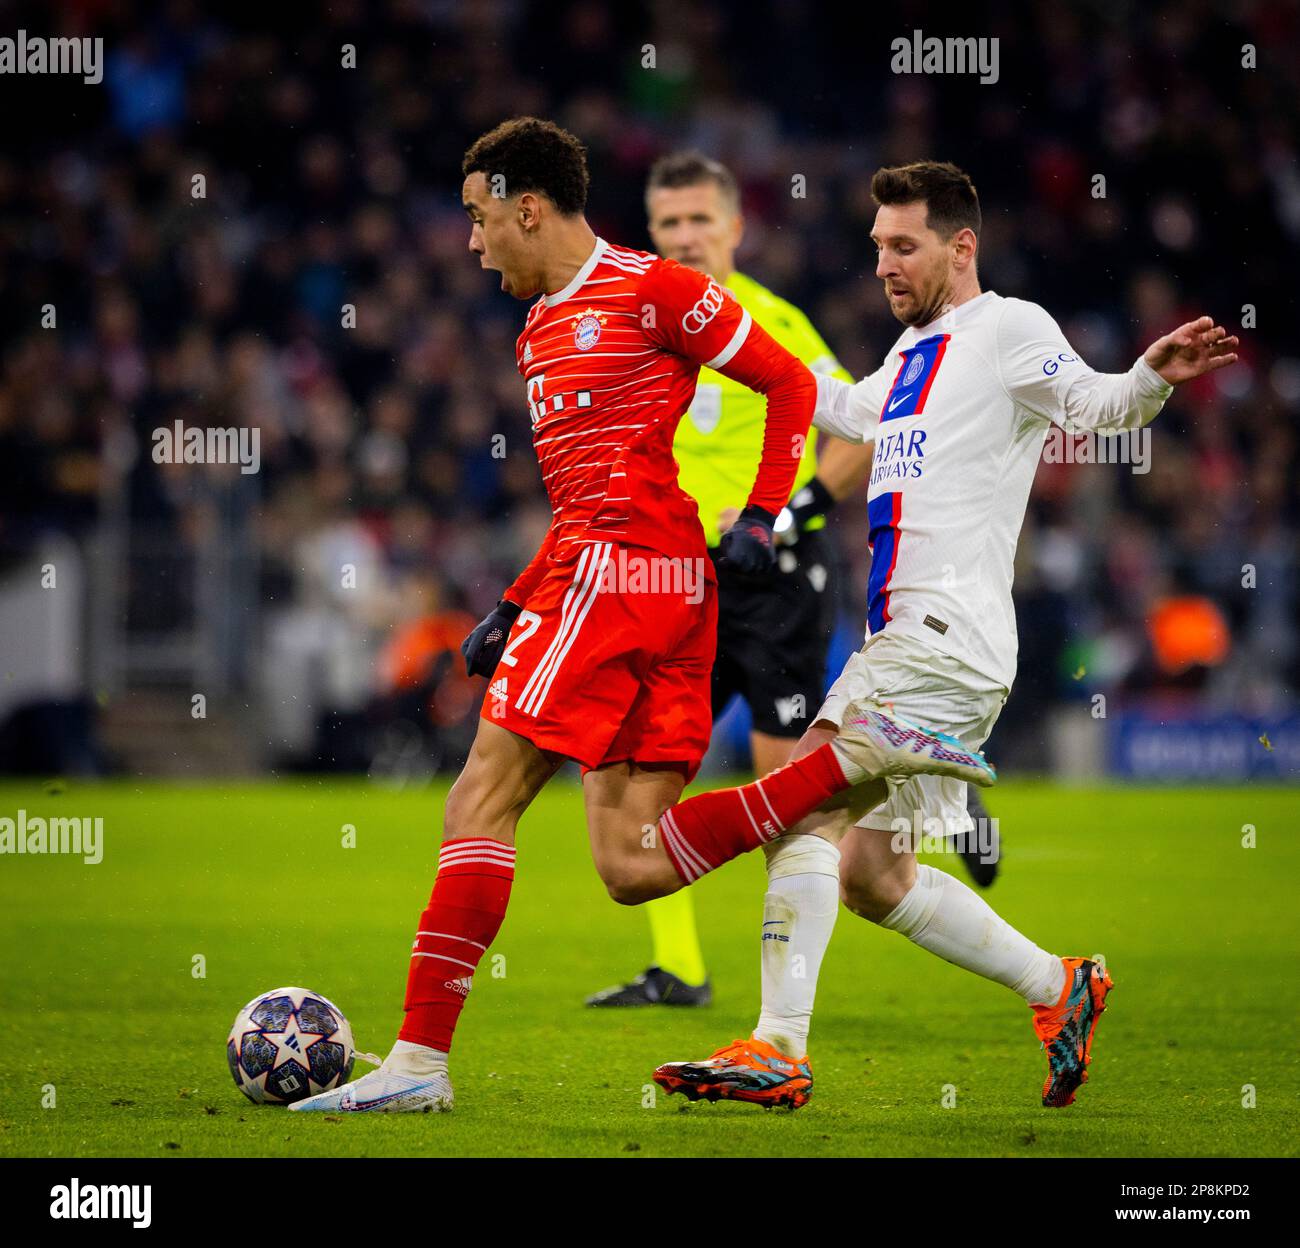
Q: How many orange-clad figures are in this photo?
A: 2